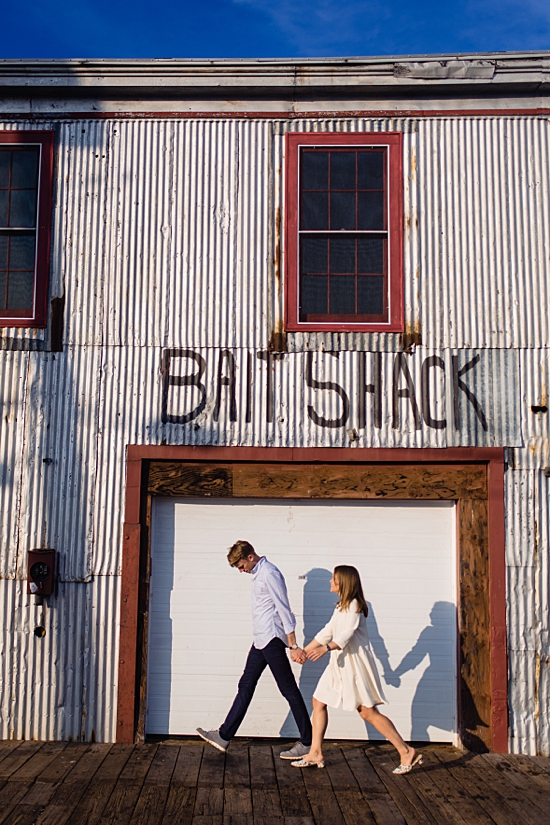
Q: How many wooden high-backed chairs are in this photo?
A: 0